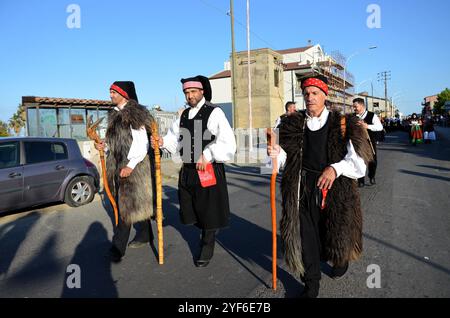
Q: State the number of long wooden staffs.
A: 3